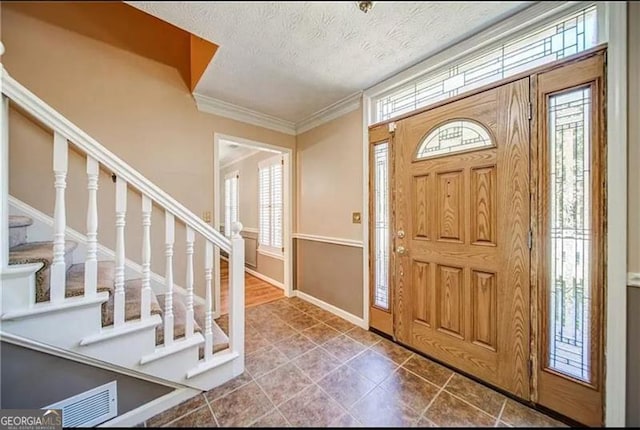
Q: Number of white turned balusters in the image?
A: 7